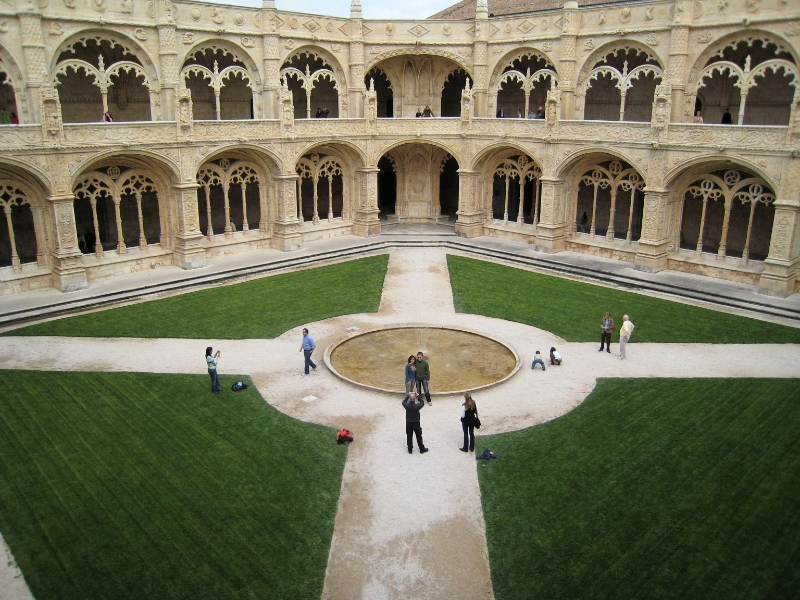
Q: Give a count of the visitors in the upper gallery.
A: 13